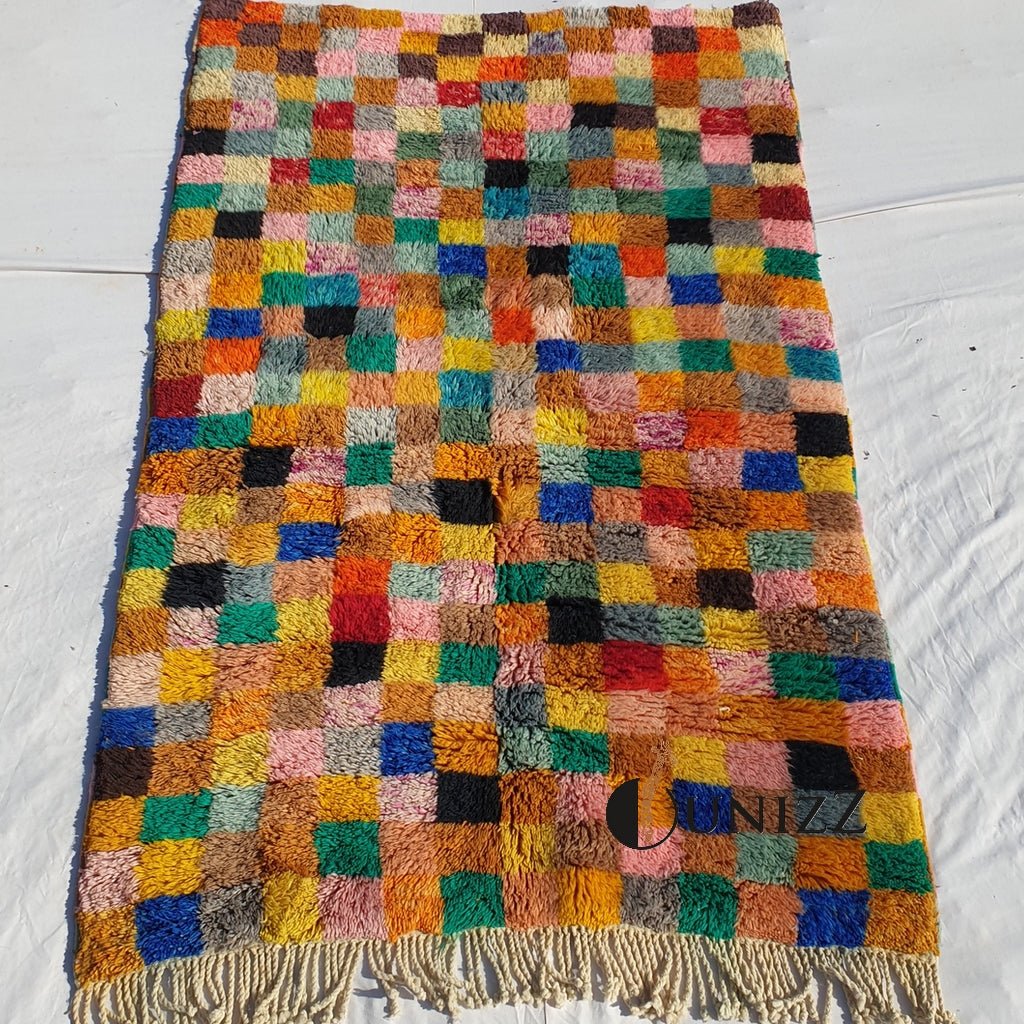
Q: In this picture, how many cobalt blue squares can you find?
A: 14